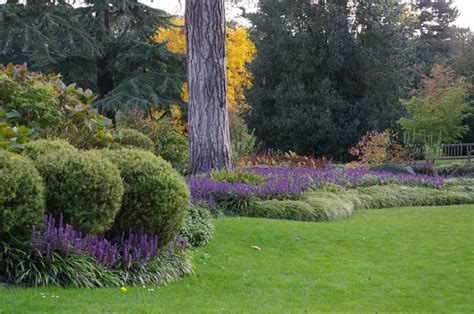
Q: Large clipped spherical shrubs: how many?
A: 3